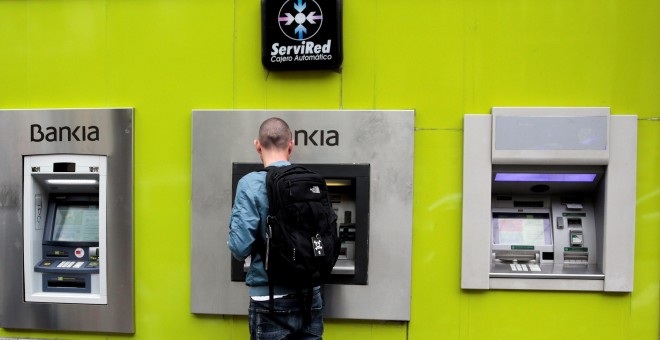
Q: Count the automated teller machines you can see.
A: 3